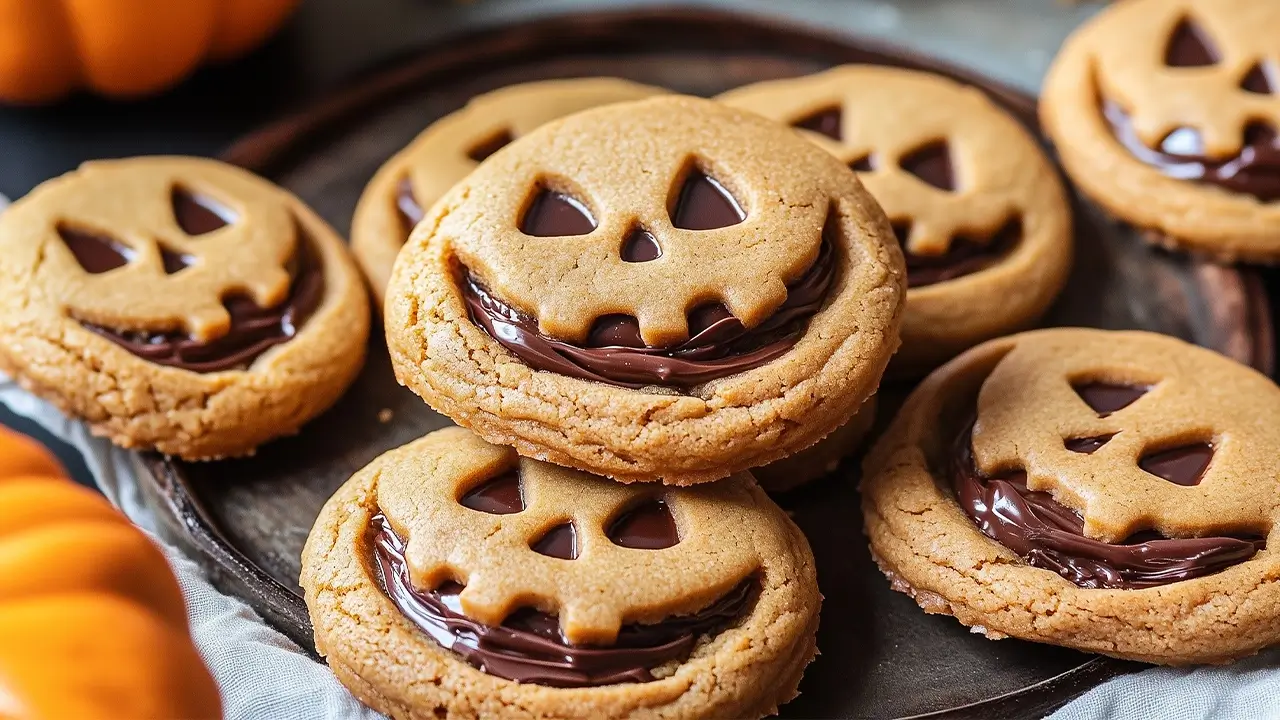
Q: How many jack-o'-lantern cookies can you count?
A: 7